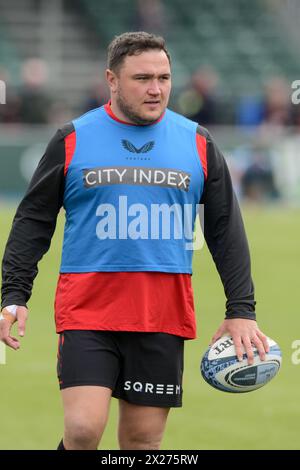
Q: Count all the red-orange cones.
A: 0